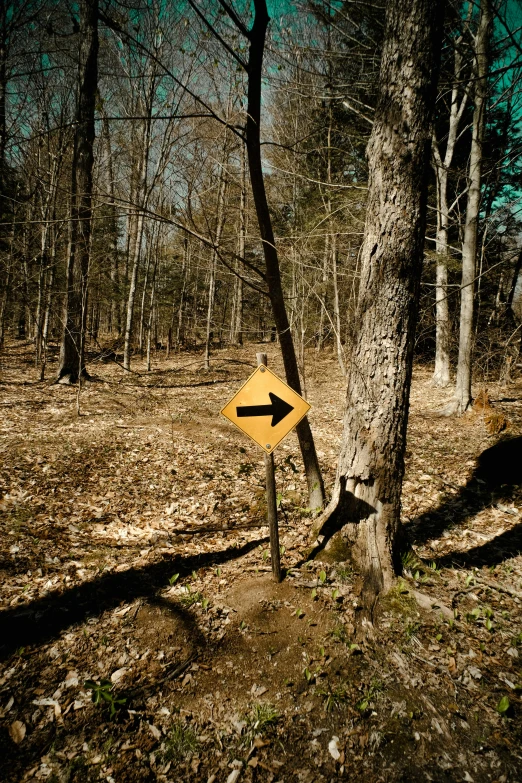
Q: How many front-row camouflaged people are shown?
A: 0